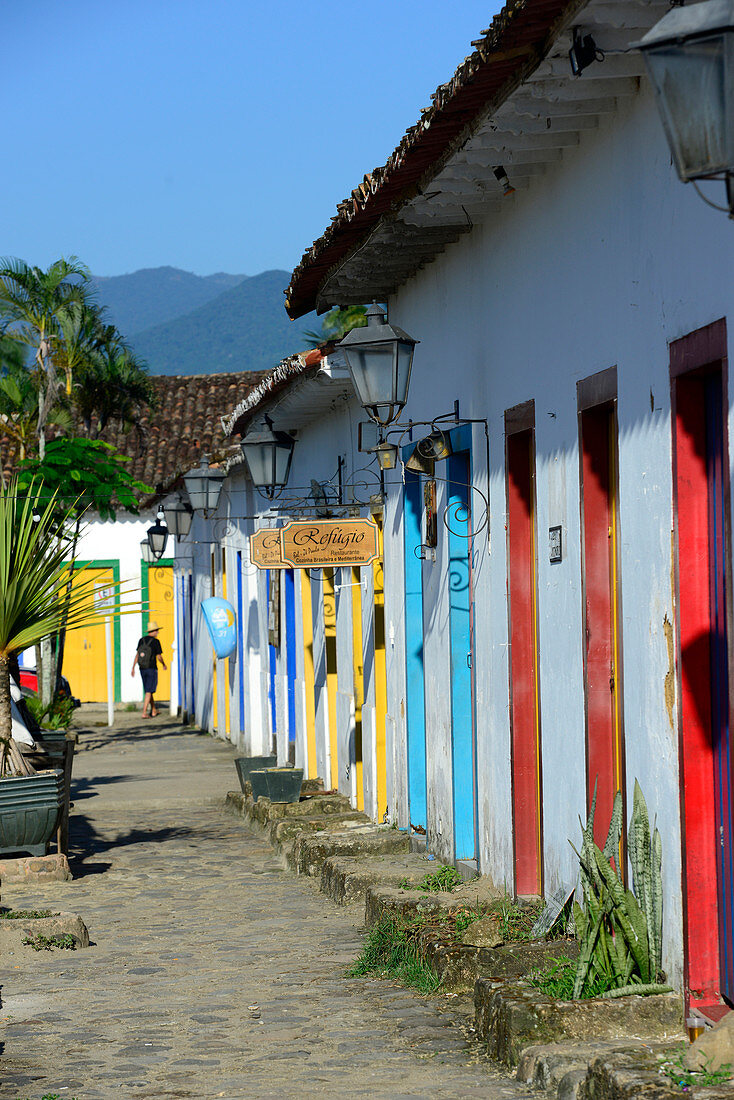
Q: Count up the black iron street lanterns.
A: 7